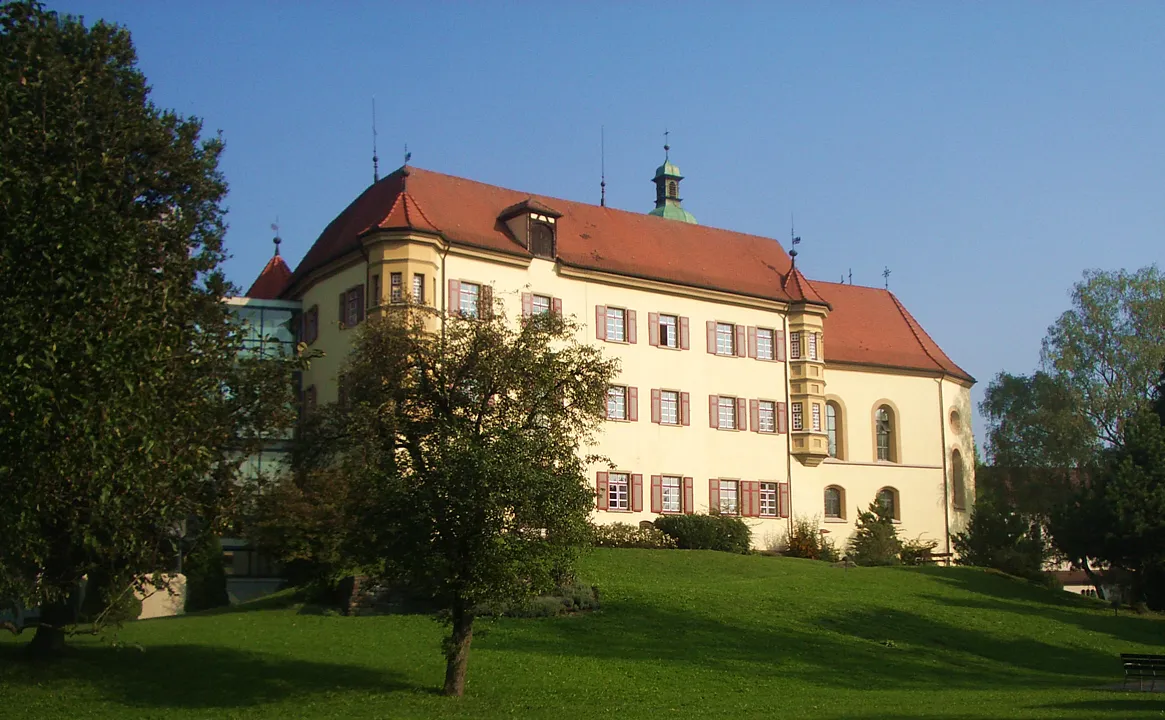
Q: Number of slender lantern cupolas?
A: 1